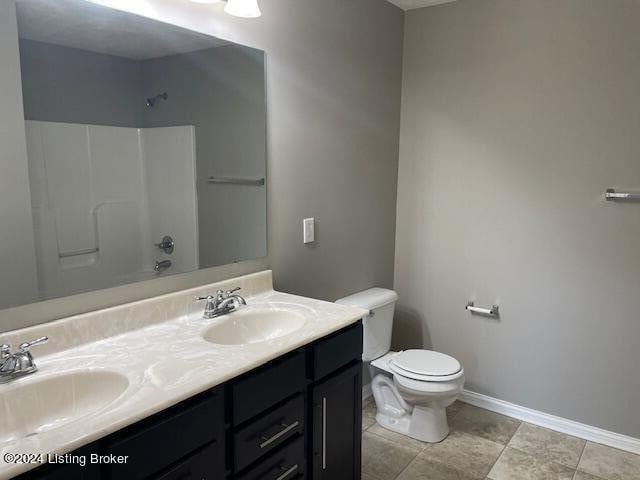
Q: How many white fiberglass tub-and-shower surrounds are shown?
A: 1